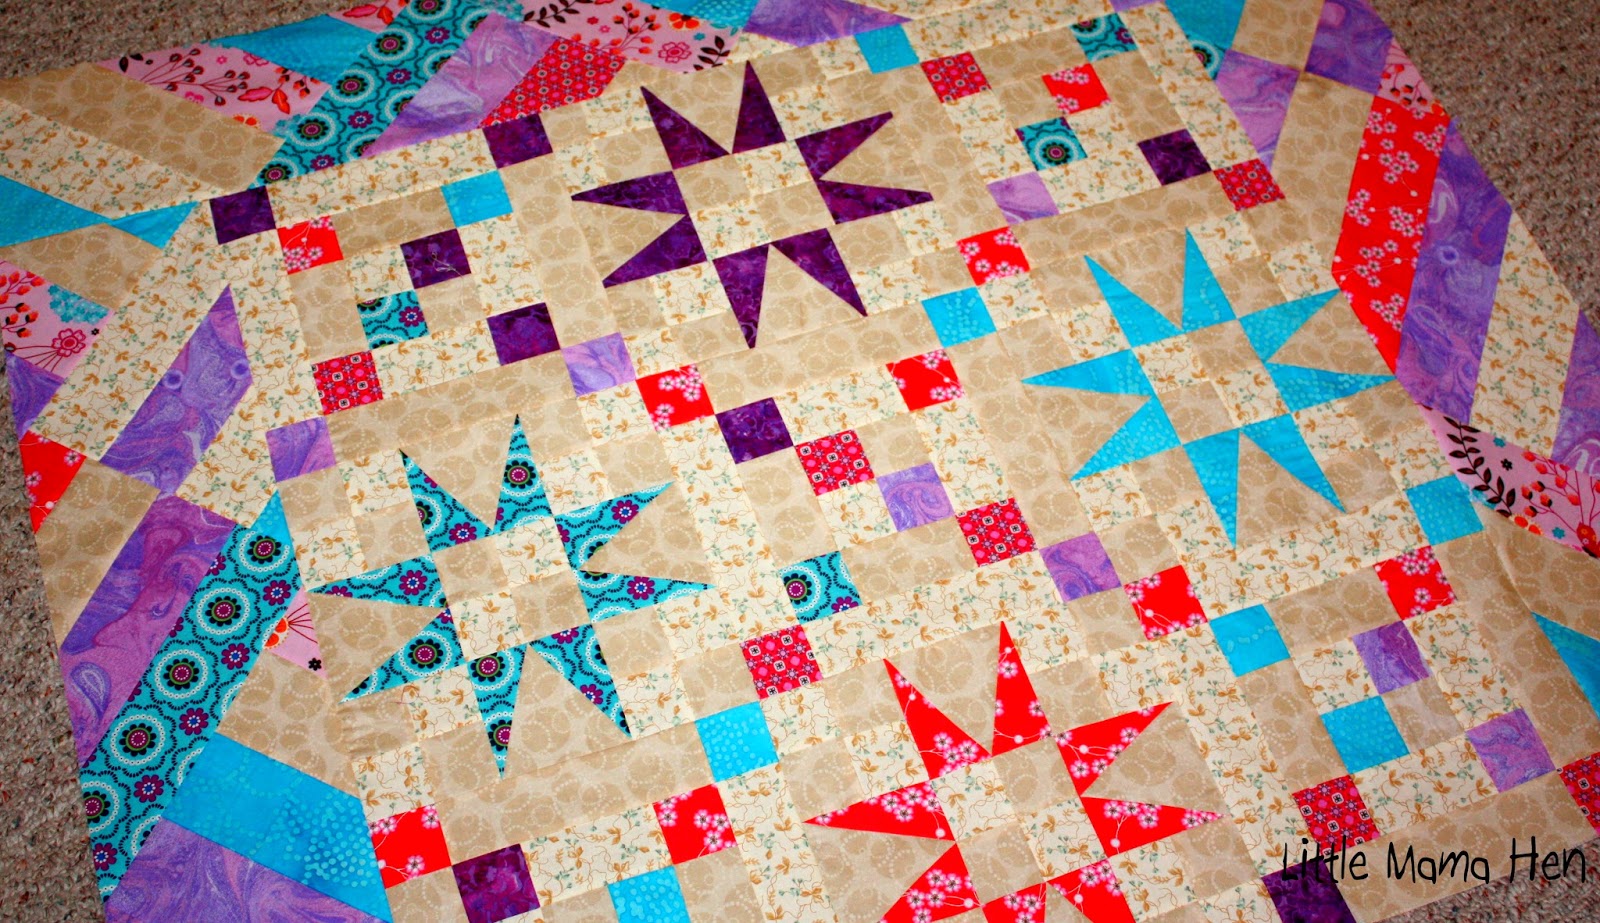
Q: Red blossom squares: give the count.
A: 9